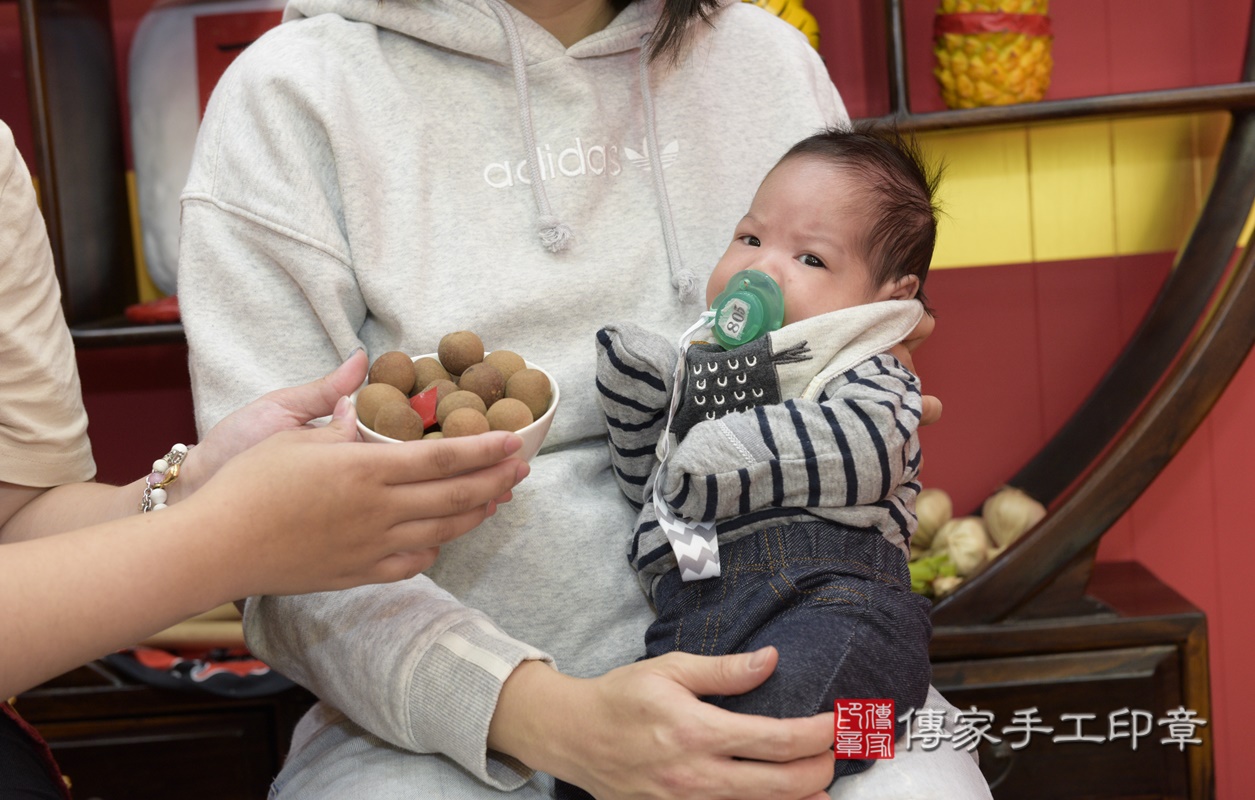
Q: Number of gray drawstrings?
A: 2